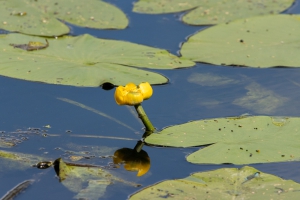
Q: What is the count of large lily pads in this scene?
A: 6